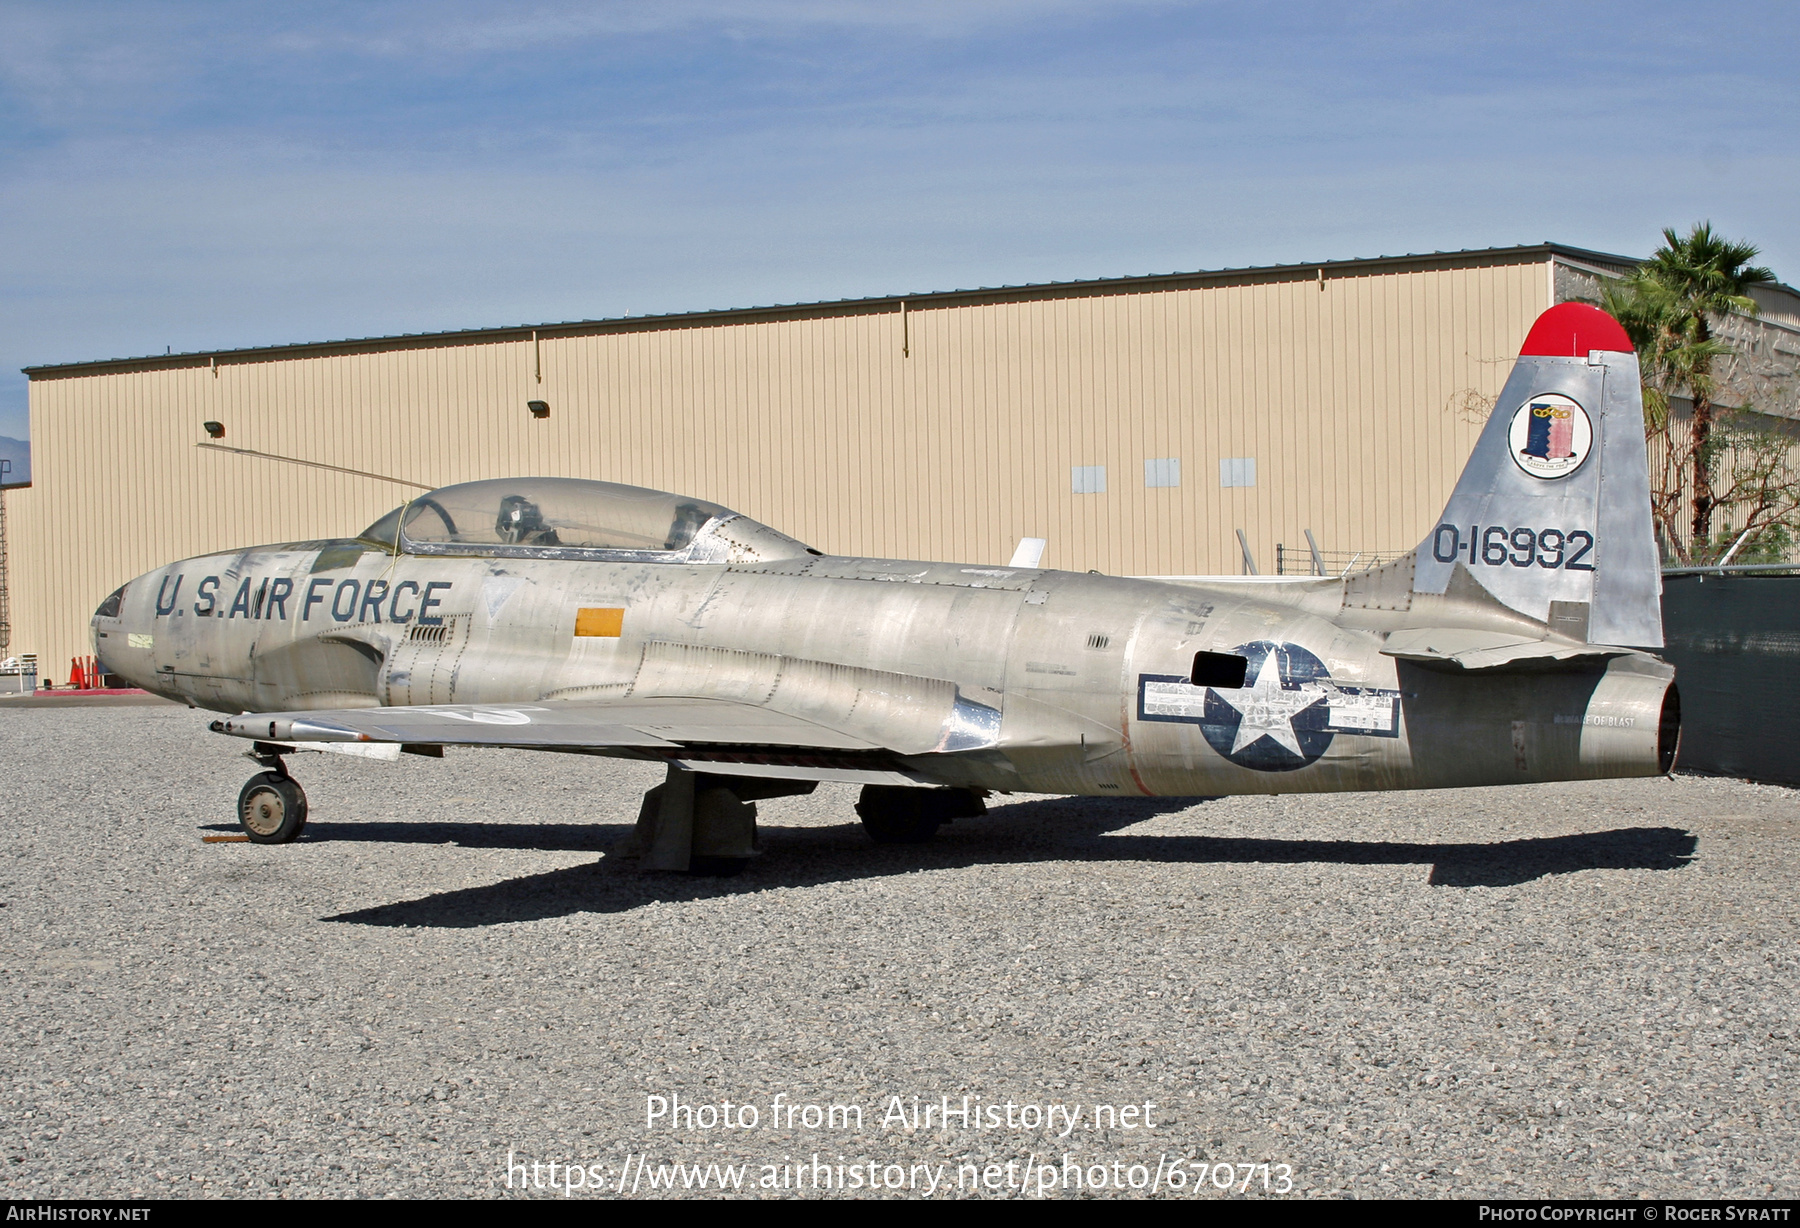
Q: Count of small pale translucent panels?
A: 3